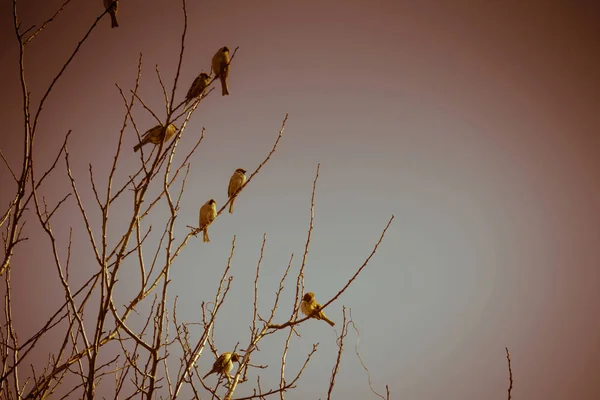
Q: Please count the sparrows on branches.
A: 8